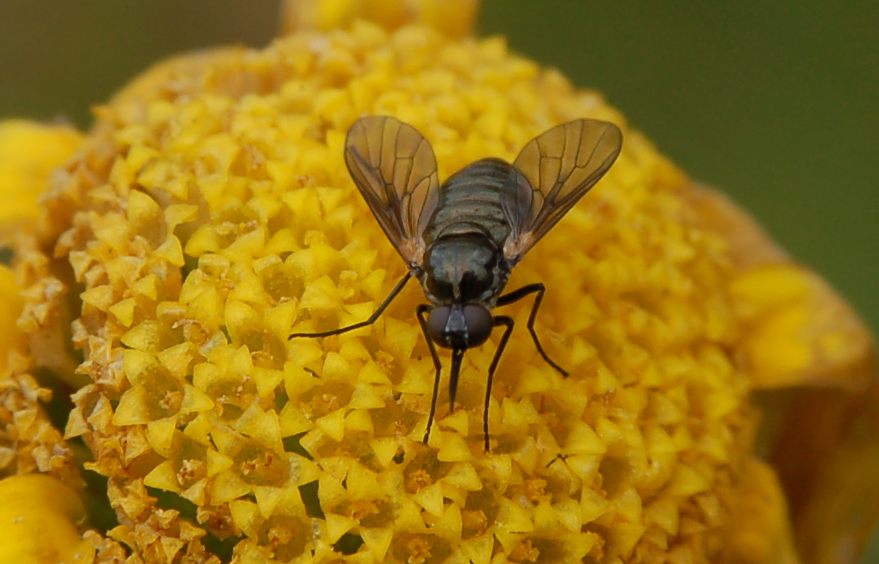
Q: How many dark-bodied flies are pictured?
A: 1